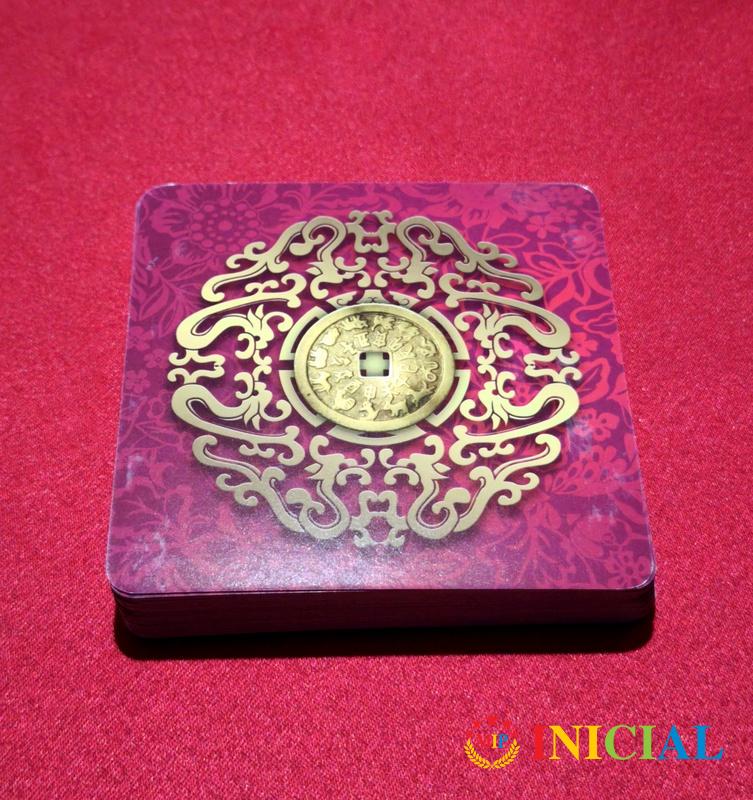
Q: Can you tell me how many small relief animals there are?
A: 12